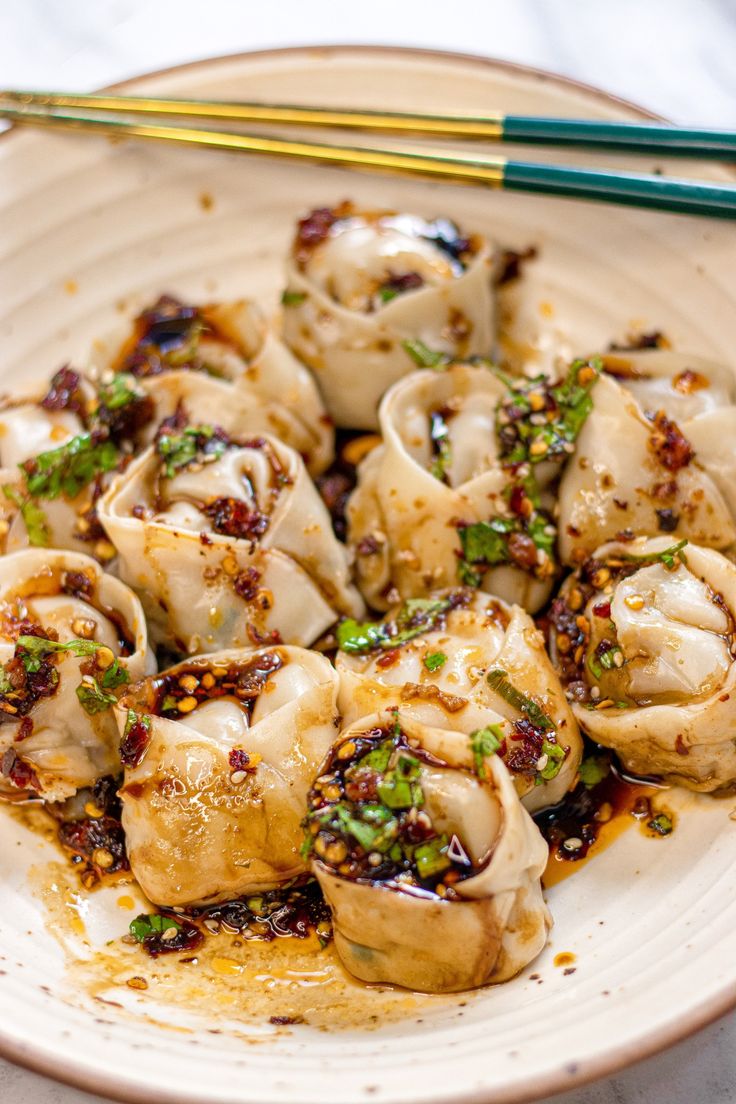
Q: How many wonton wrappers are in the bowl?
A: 11